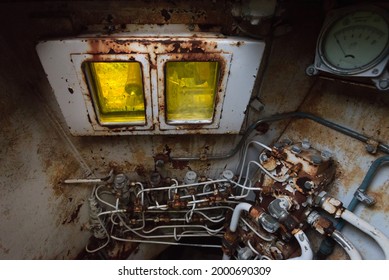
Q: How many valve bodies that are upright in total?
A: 4